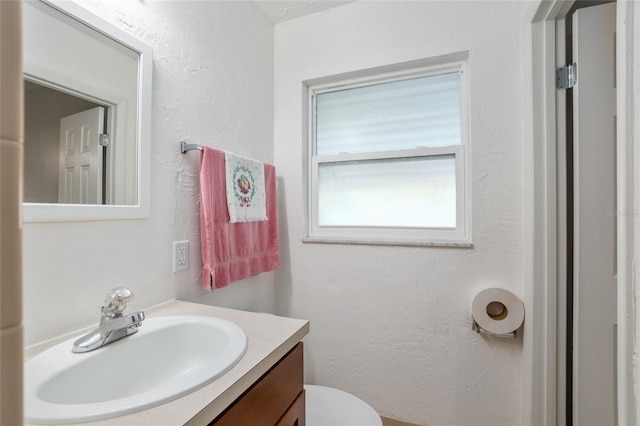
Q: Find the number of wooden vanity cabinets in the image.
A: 1